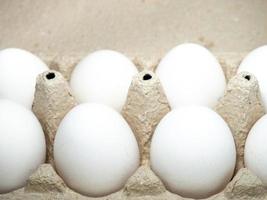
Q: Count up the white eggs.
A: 8